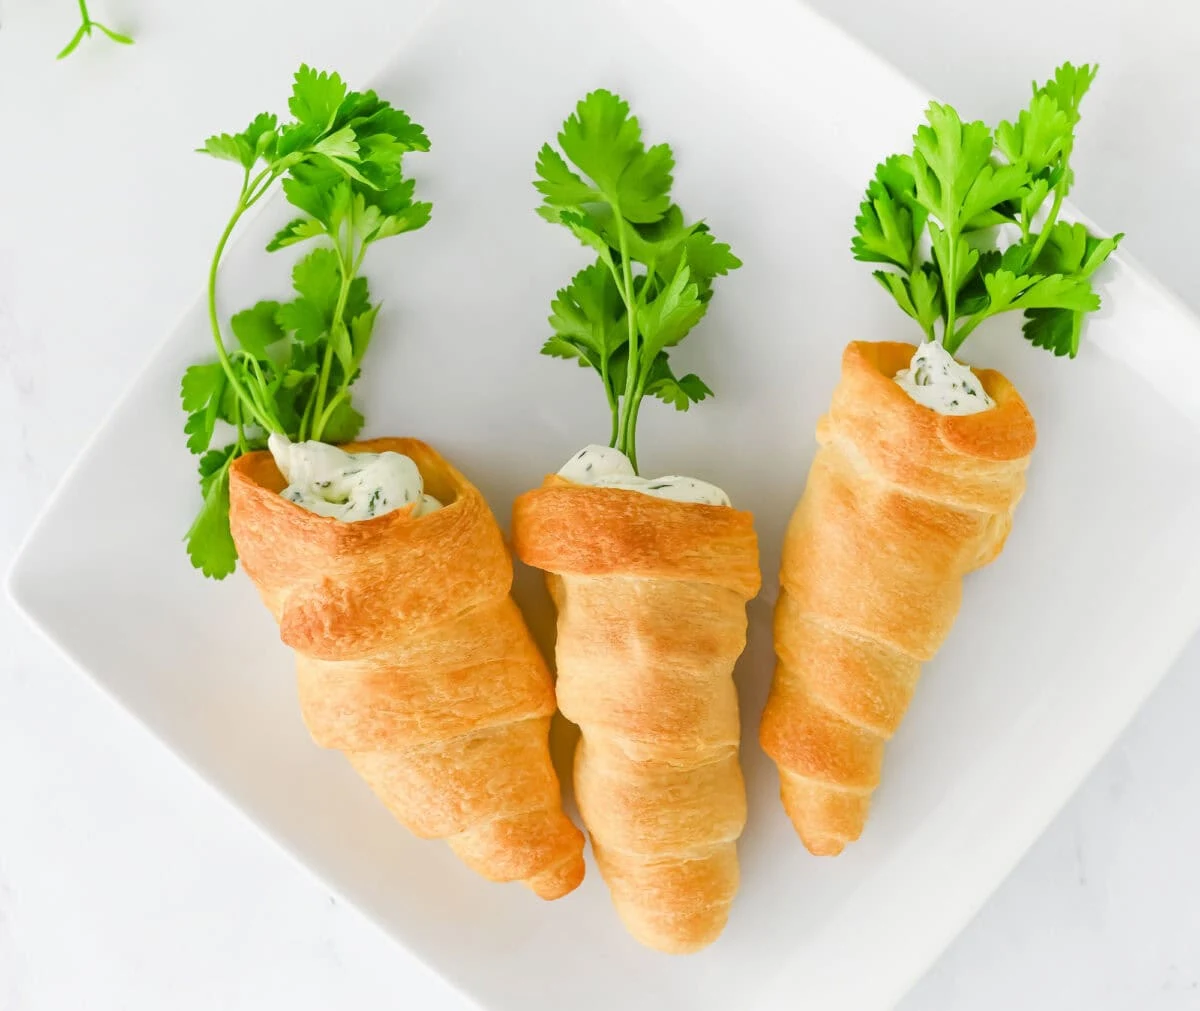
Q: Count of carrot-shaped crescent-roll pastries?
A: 3